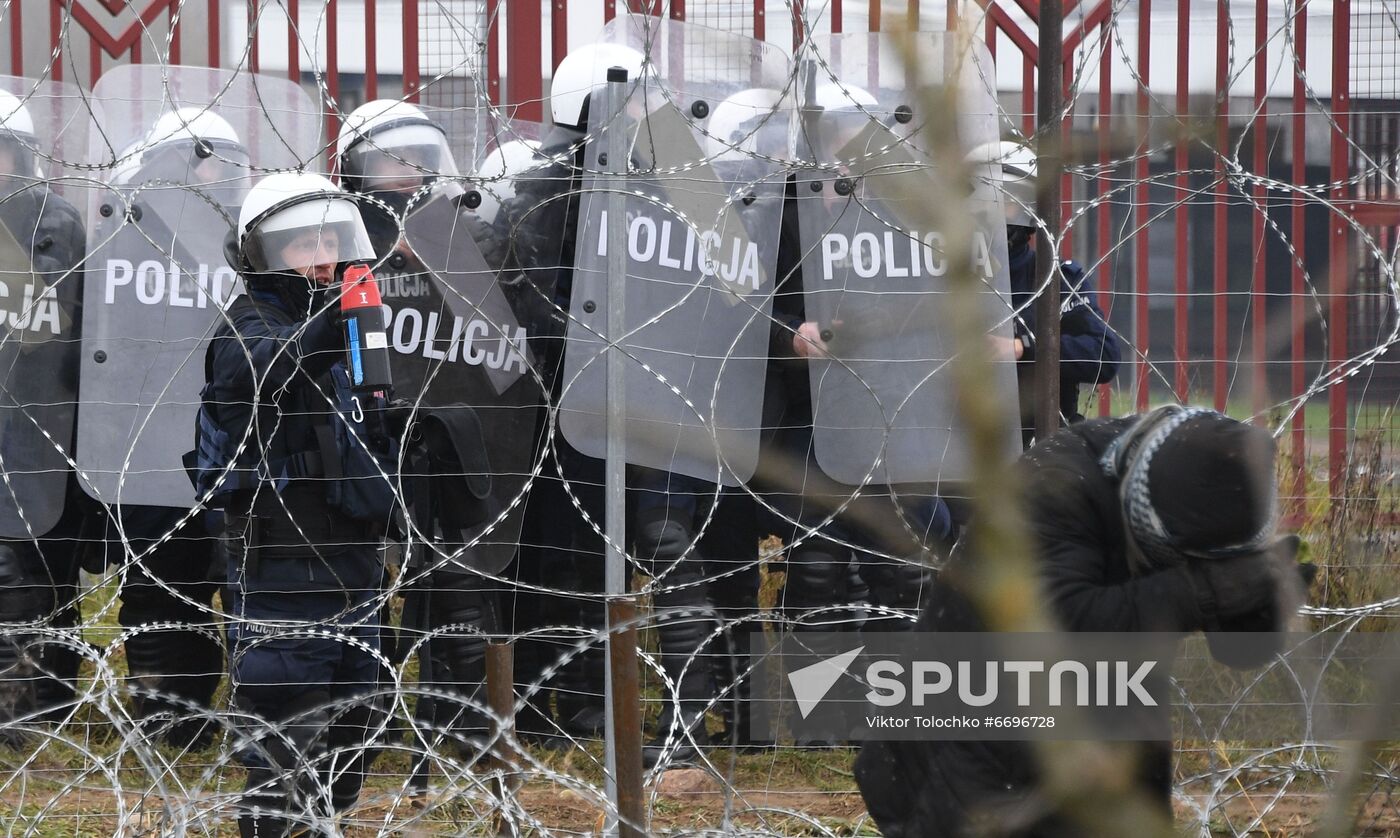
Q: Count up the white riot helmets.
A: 10